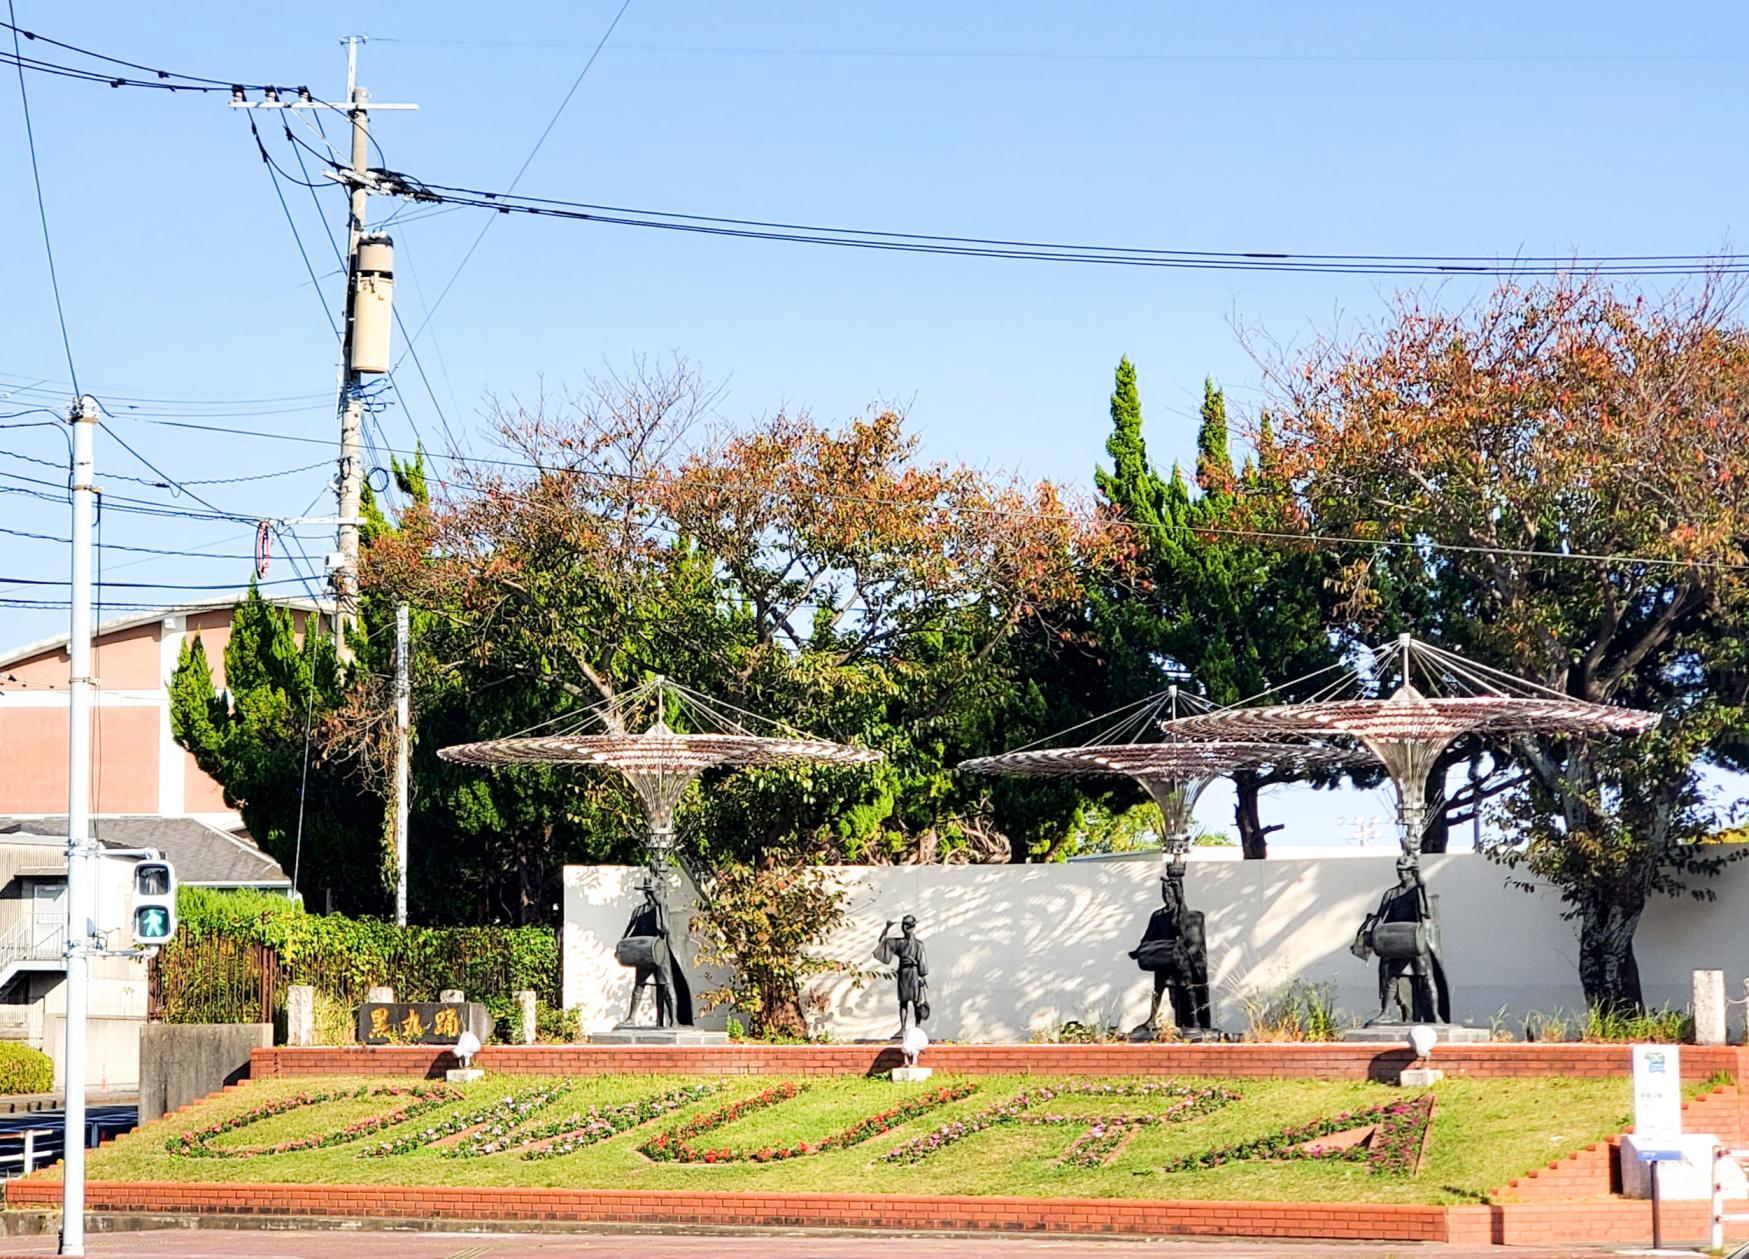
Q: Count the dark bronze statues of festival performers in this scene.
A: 4